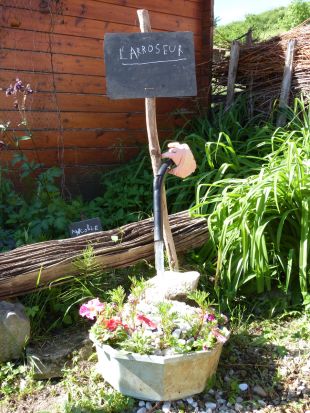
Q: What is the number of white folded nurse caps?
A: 0